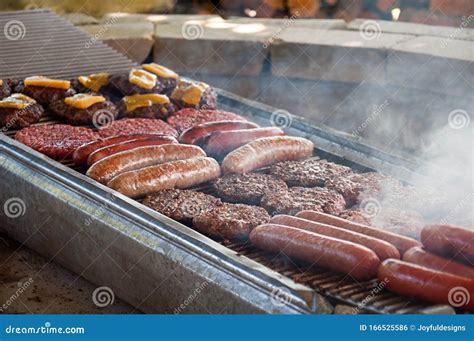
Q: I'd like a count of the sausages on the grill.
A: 13